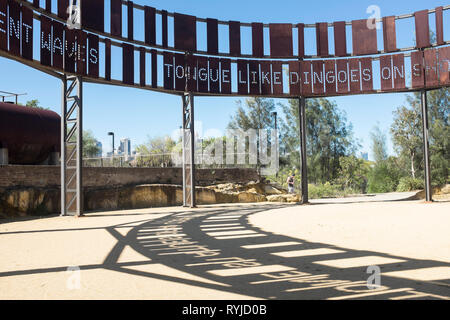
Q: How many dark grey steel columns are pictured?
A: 4